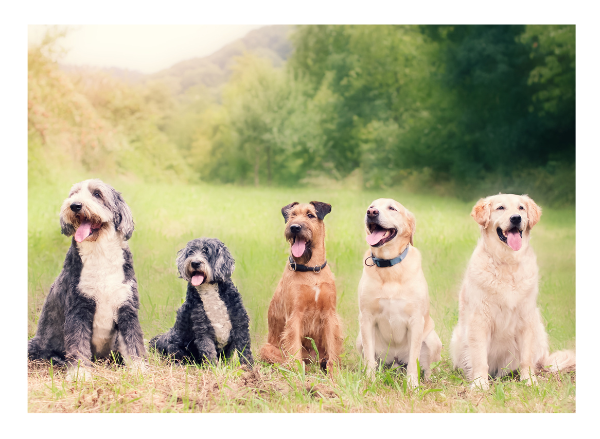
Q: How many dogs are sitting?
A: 5